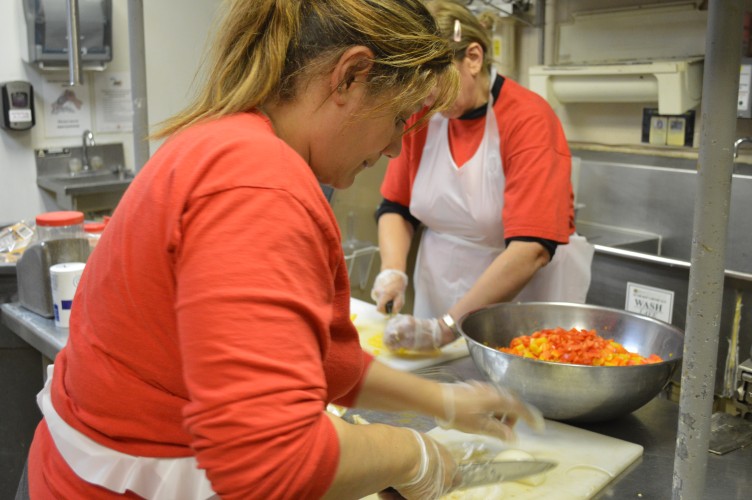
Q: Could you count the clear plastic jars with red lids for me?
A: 2